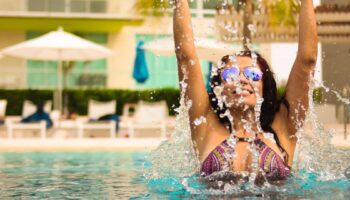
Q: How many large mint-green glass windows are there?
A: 2